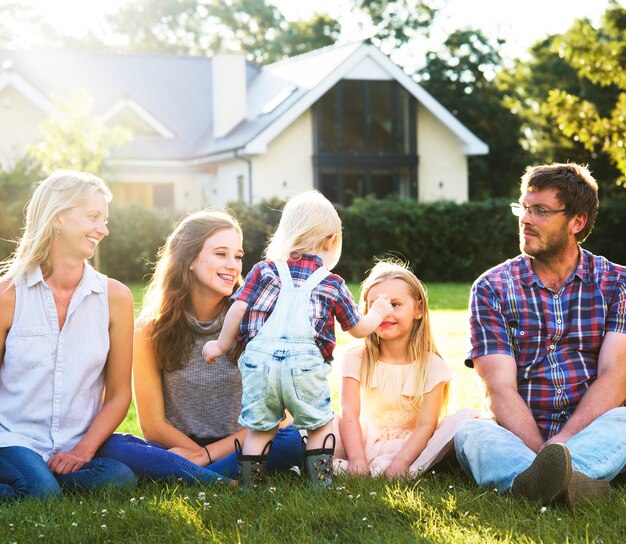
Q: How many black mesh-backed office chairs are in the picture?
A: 0